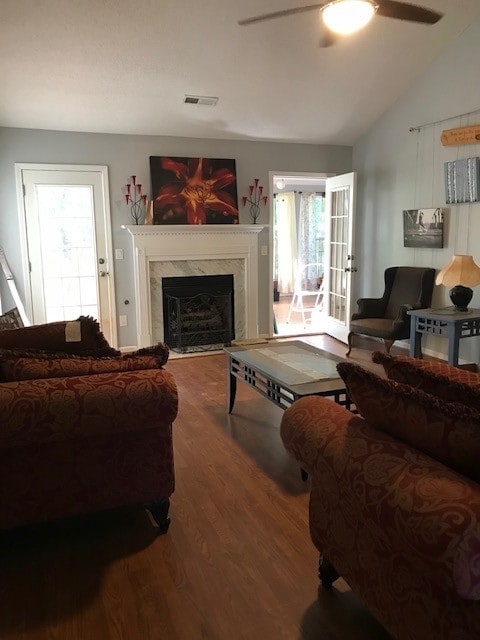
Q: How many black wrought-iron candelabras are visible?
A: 2